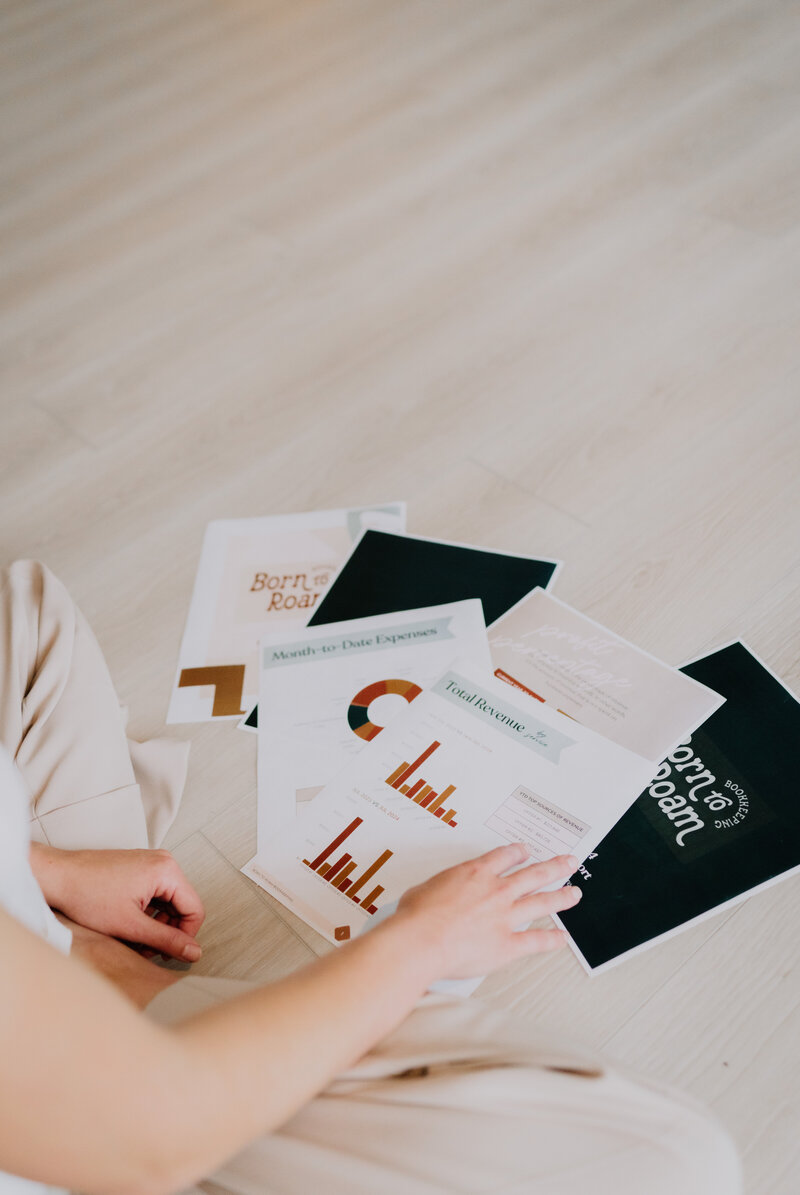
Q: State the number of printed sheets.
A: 6